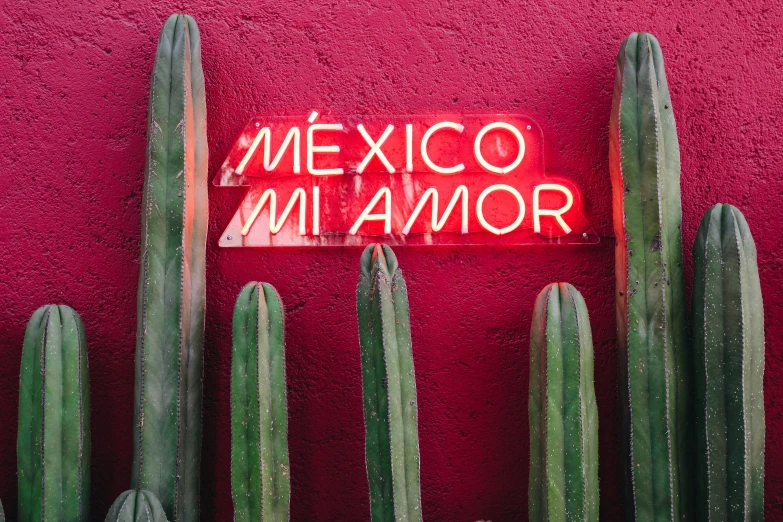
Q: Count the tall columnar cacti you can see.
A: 7